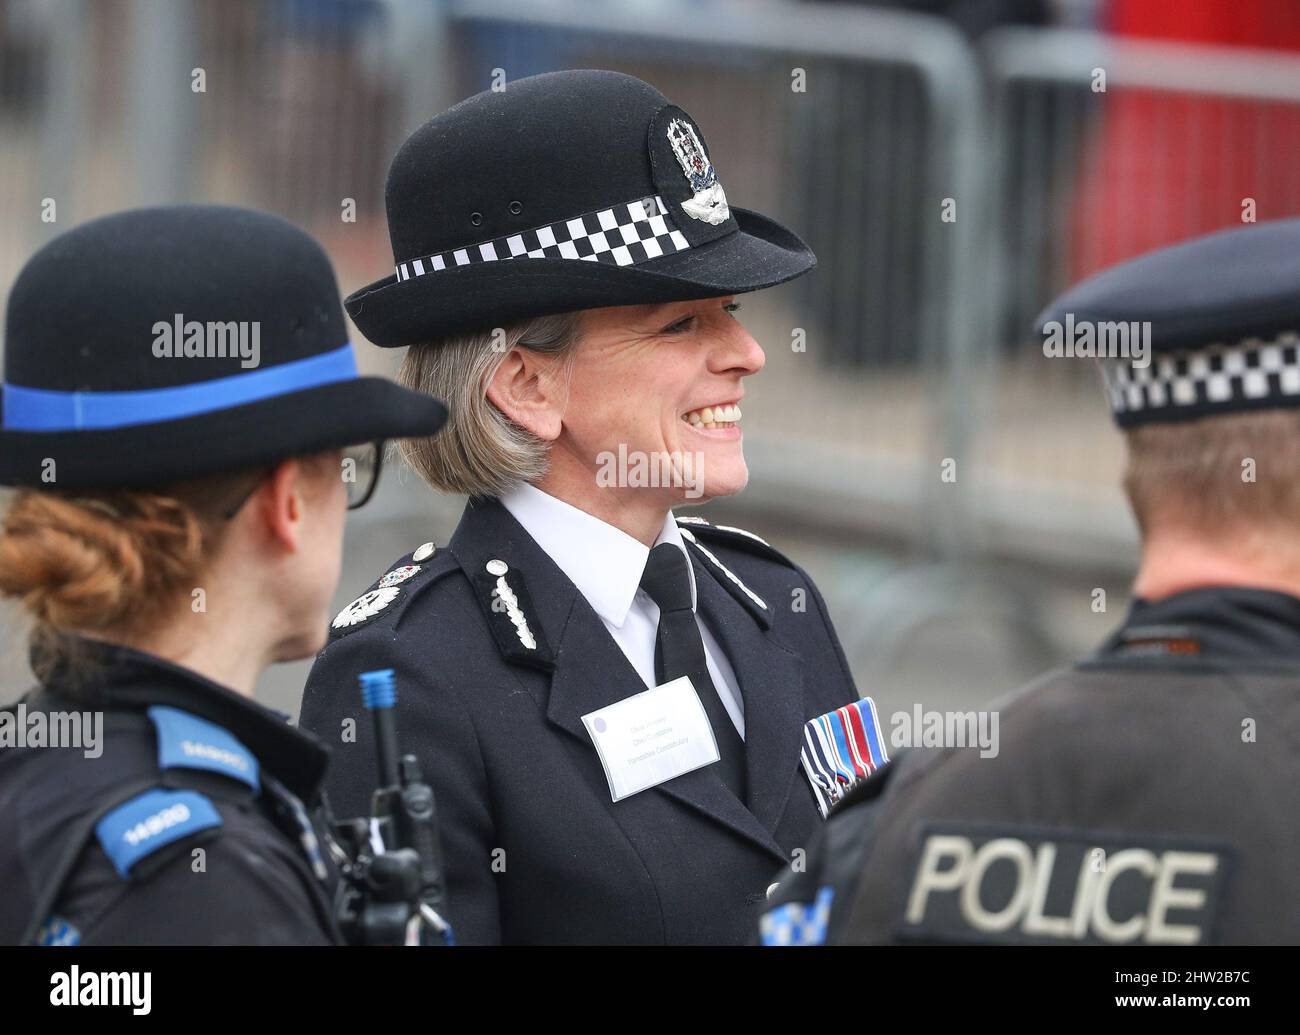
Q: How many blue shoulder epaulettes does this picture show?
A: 2